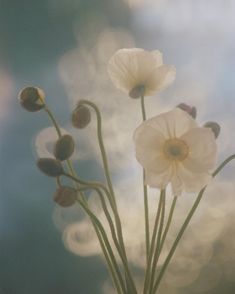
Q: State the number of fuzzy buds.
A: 7